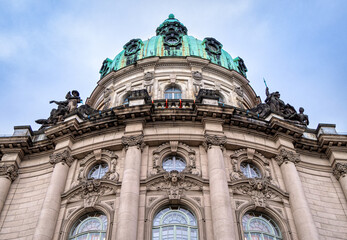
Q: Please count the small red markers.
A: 4